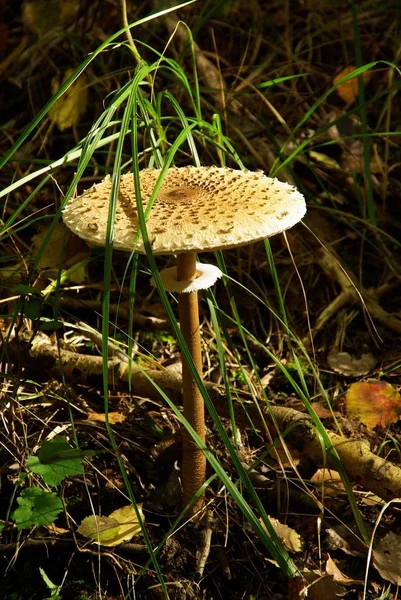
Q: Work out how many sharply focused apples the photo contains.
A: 0